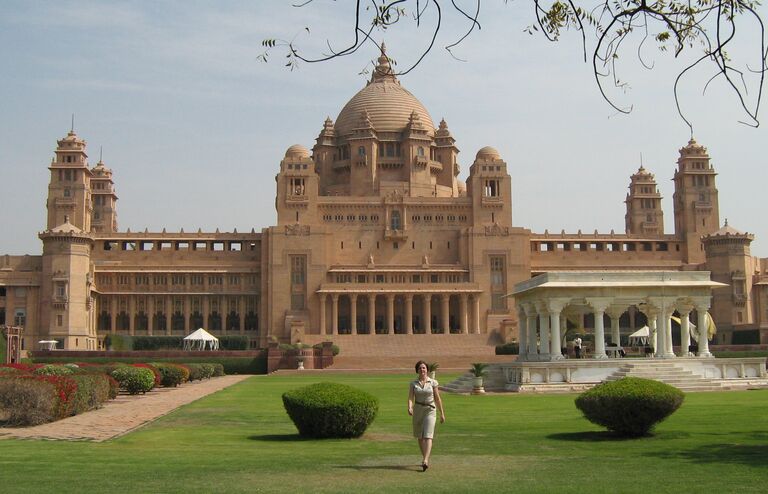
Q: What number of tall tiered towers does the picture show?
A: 4